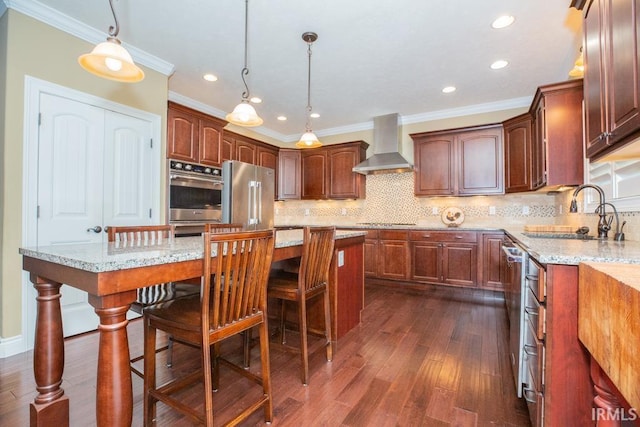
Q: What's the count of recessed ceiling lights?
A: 7